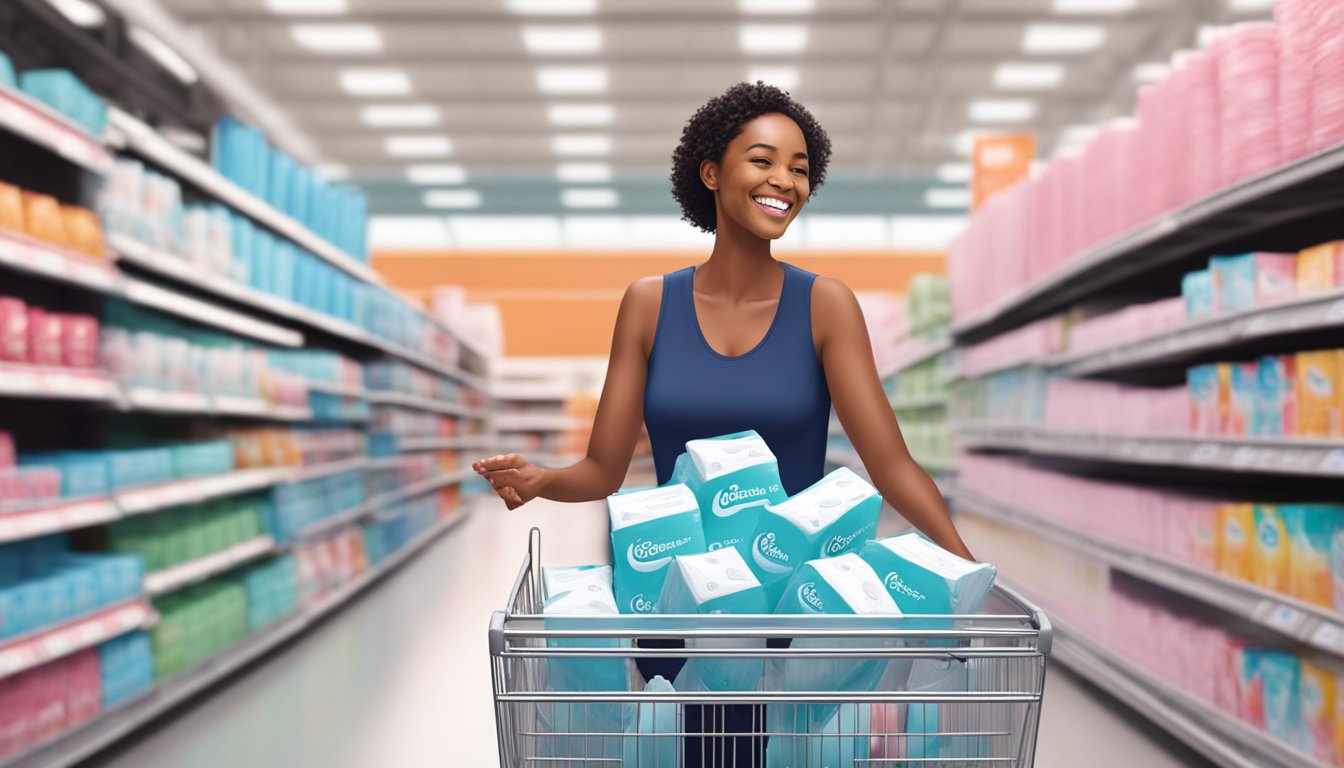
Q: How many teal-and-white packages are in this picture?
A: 8